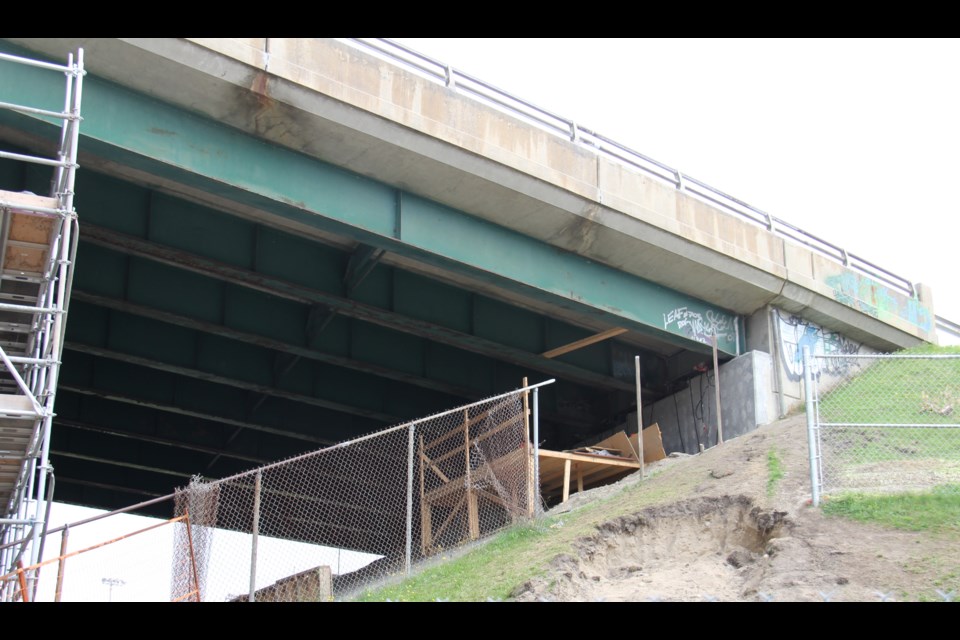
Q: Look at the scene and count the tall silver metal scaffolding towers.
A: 1